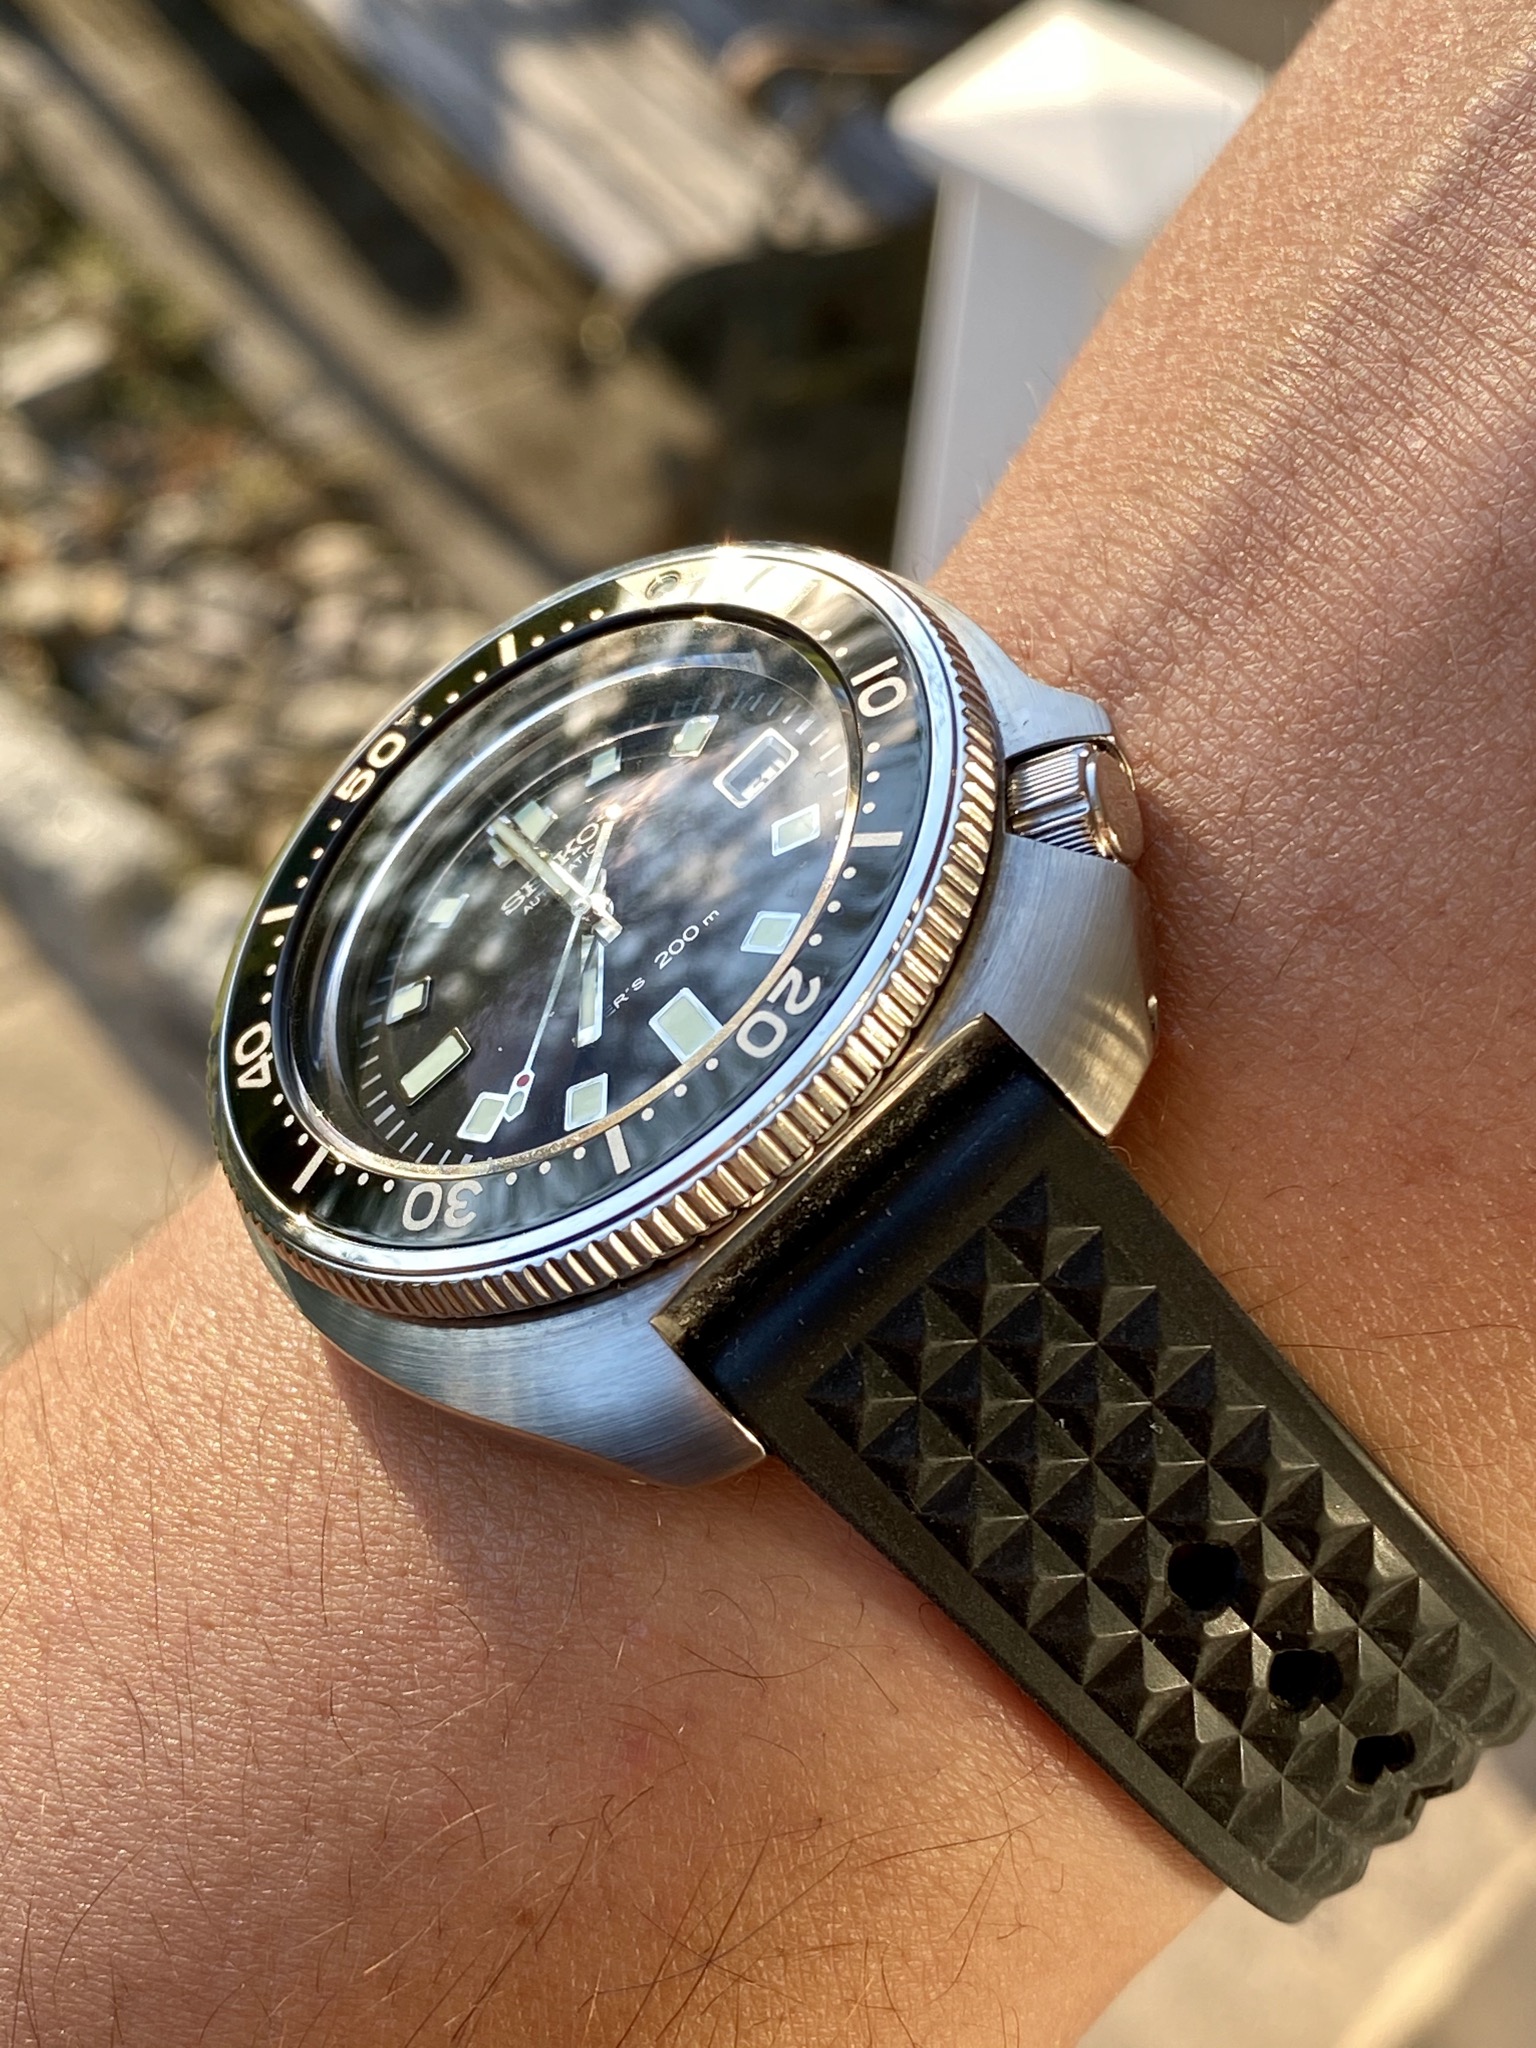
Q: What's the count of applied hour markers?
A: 11